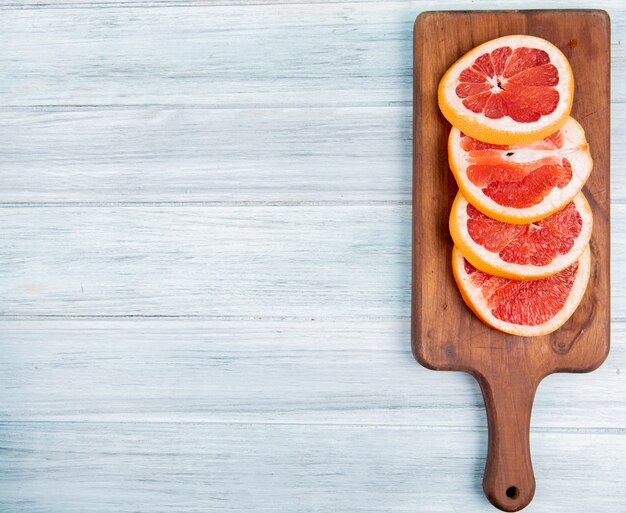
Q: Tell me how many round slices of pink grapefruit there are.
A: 4